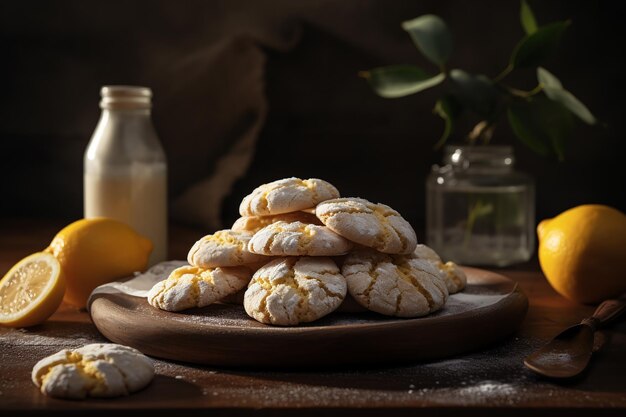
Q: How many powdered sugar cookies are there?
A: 10